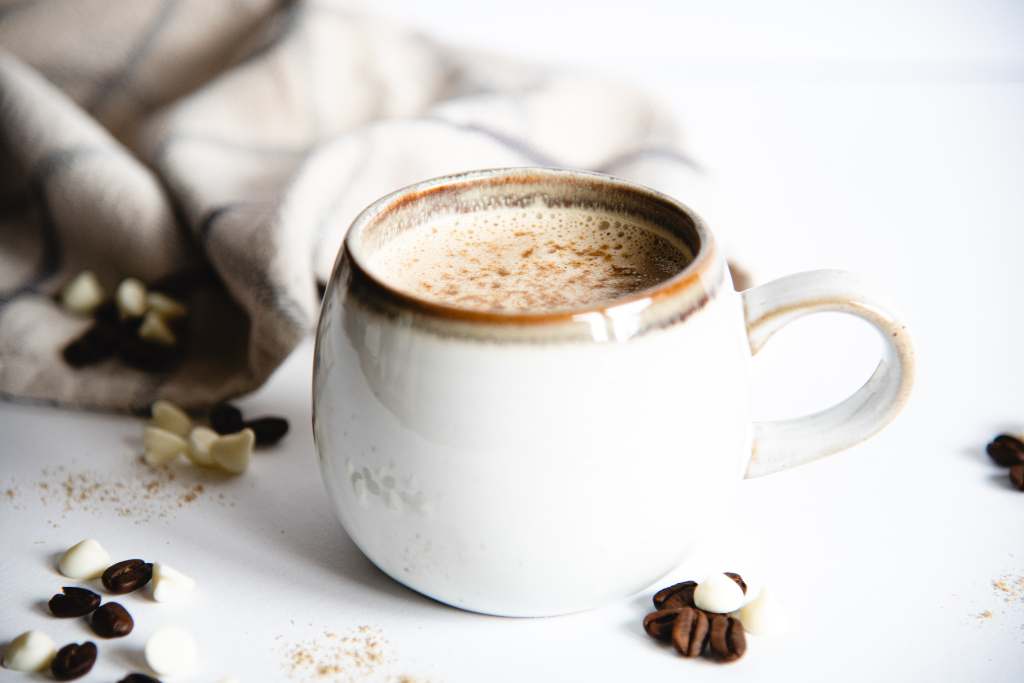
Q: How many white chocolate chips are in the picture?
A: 14